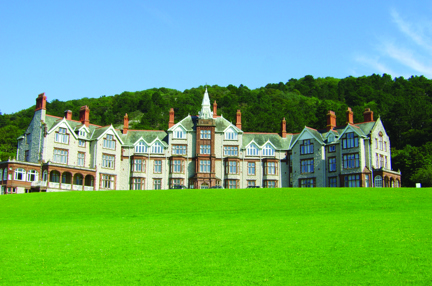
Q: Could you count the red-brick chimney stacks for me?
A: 11